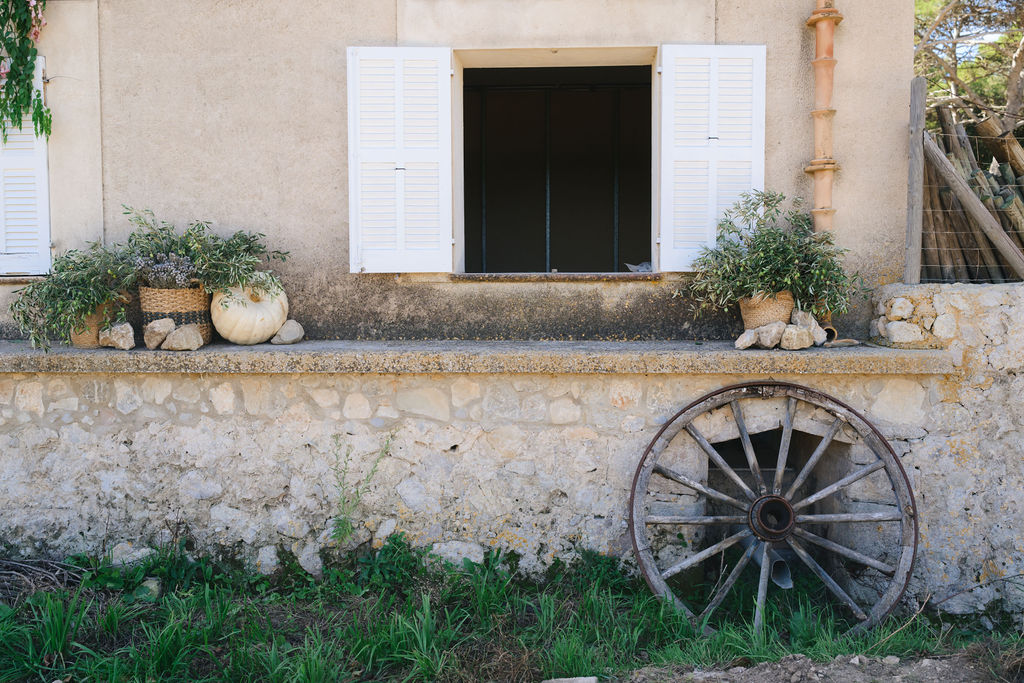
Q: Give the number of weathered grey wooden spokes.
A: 13